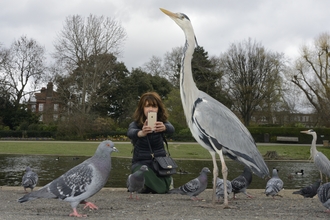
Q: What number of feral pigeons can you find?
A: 9